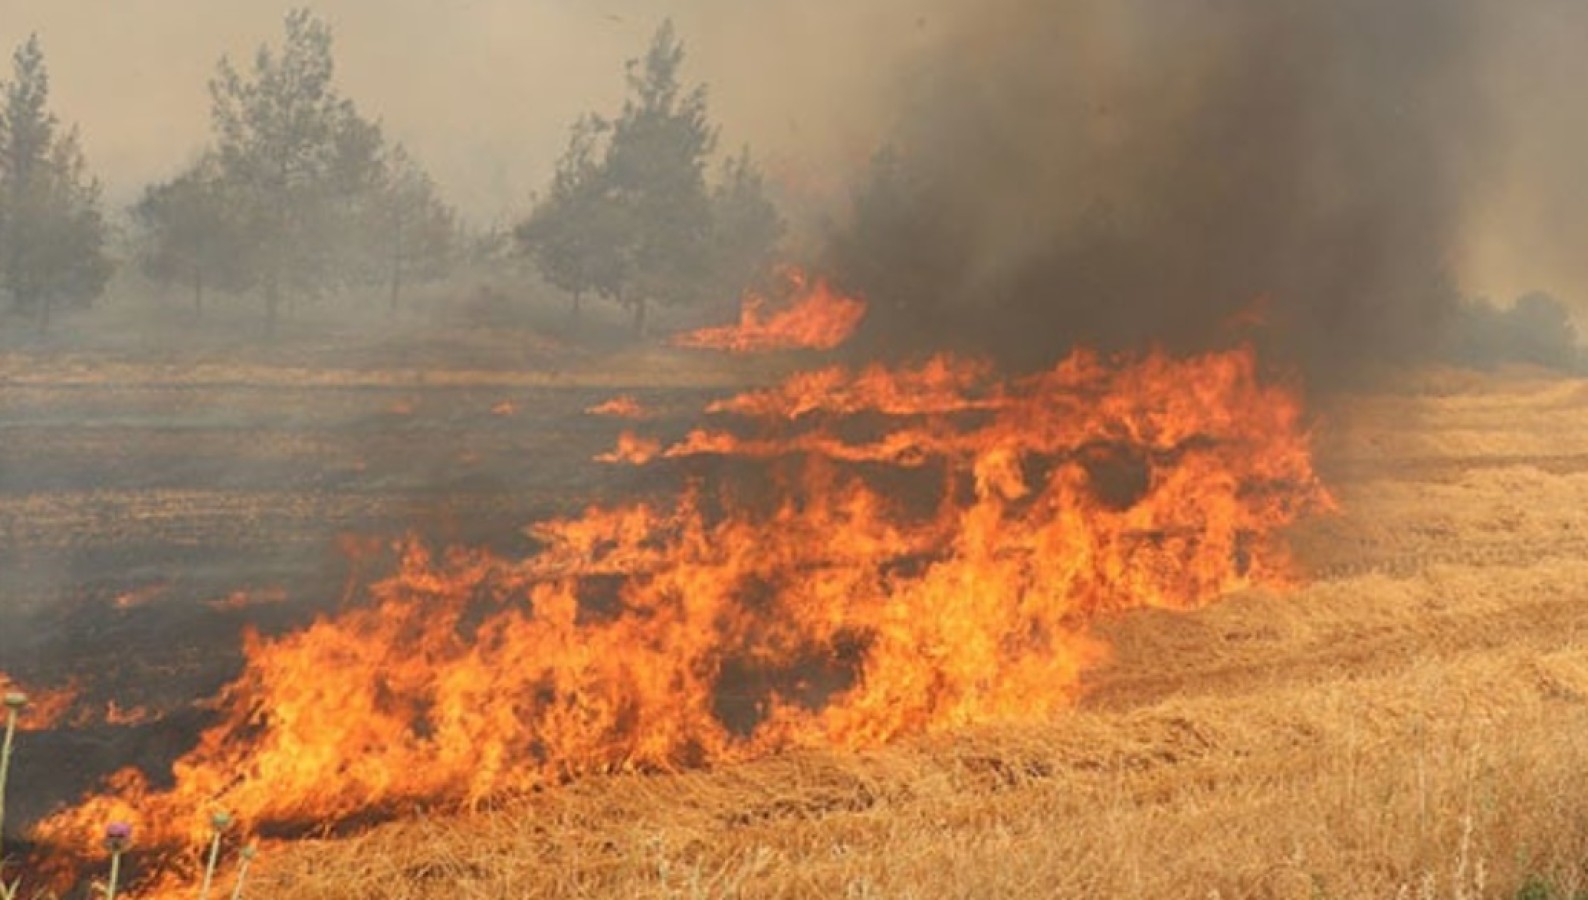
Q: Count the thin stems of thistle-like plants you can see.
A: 4